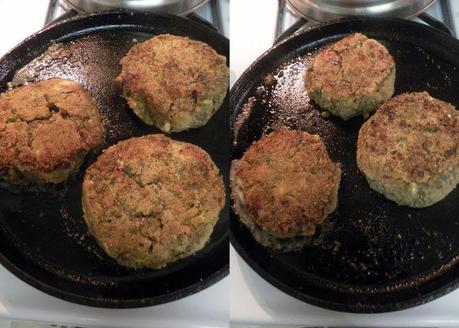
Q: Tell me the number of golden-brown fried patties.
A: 6